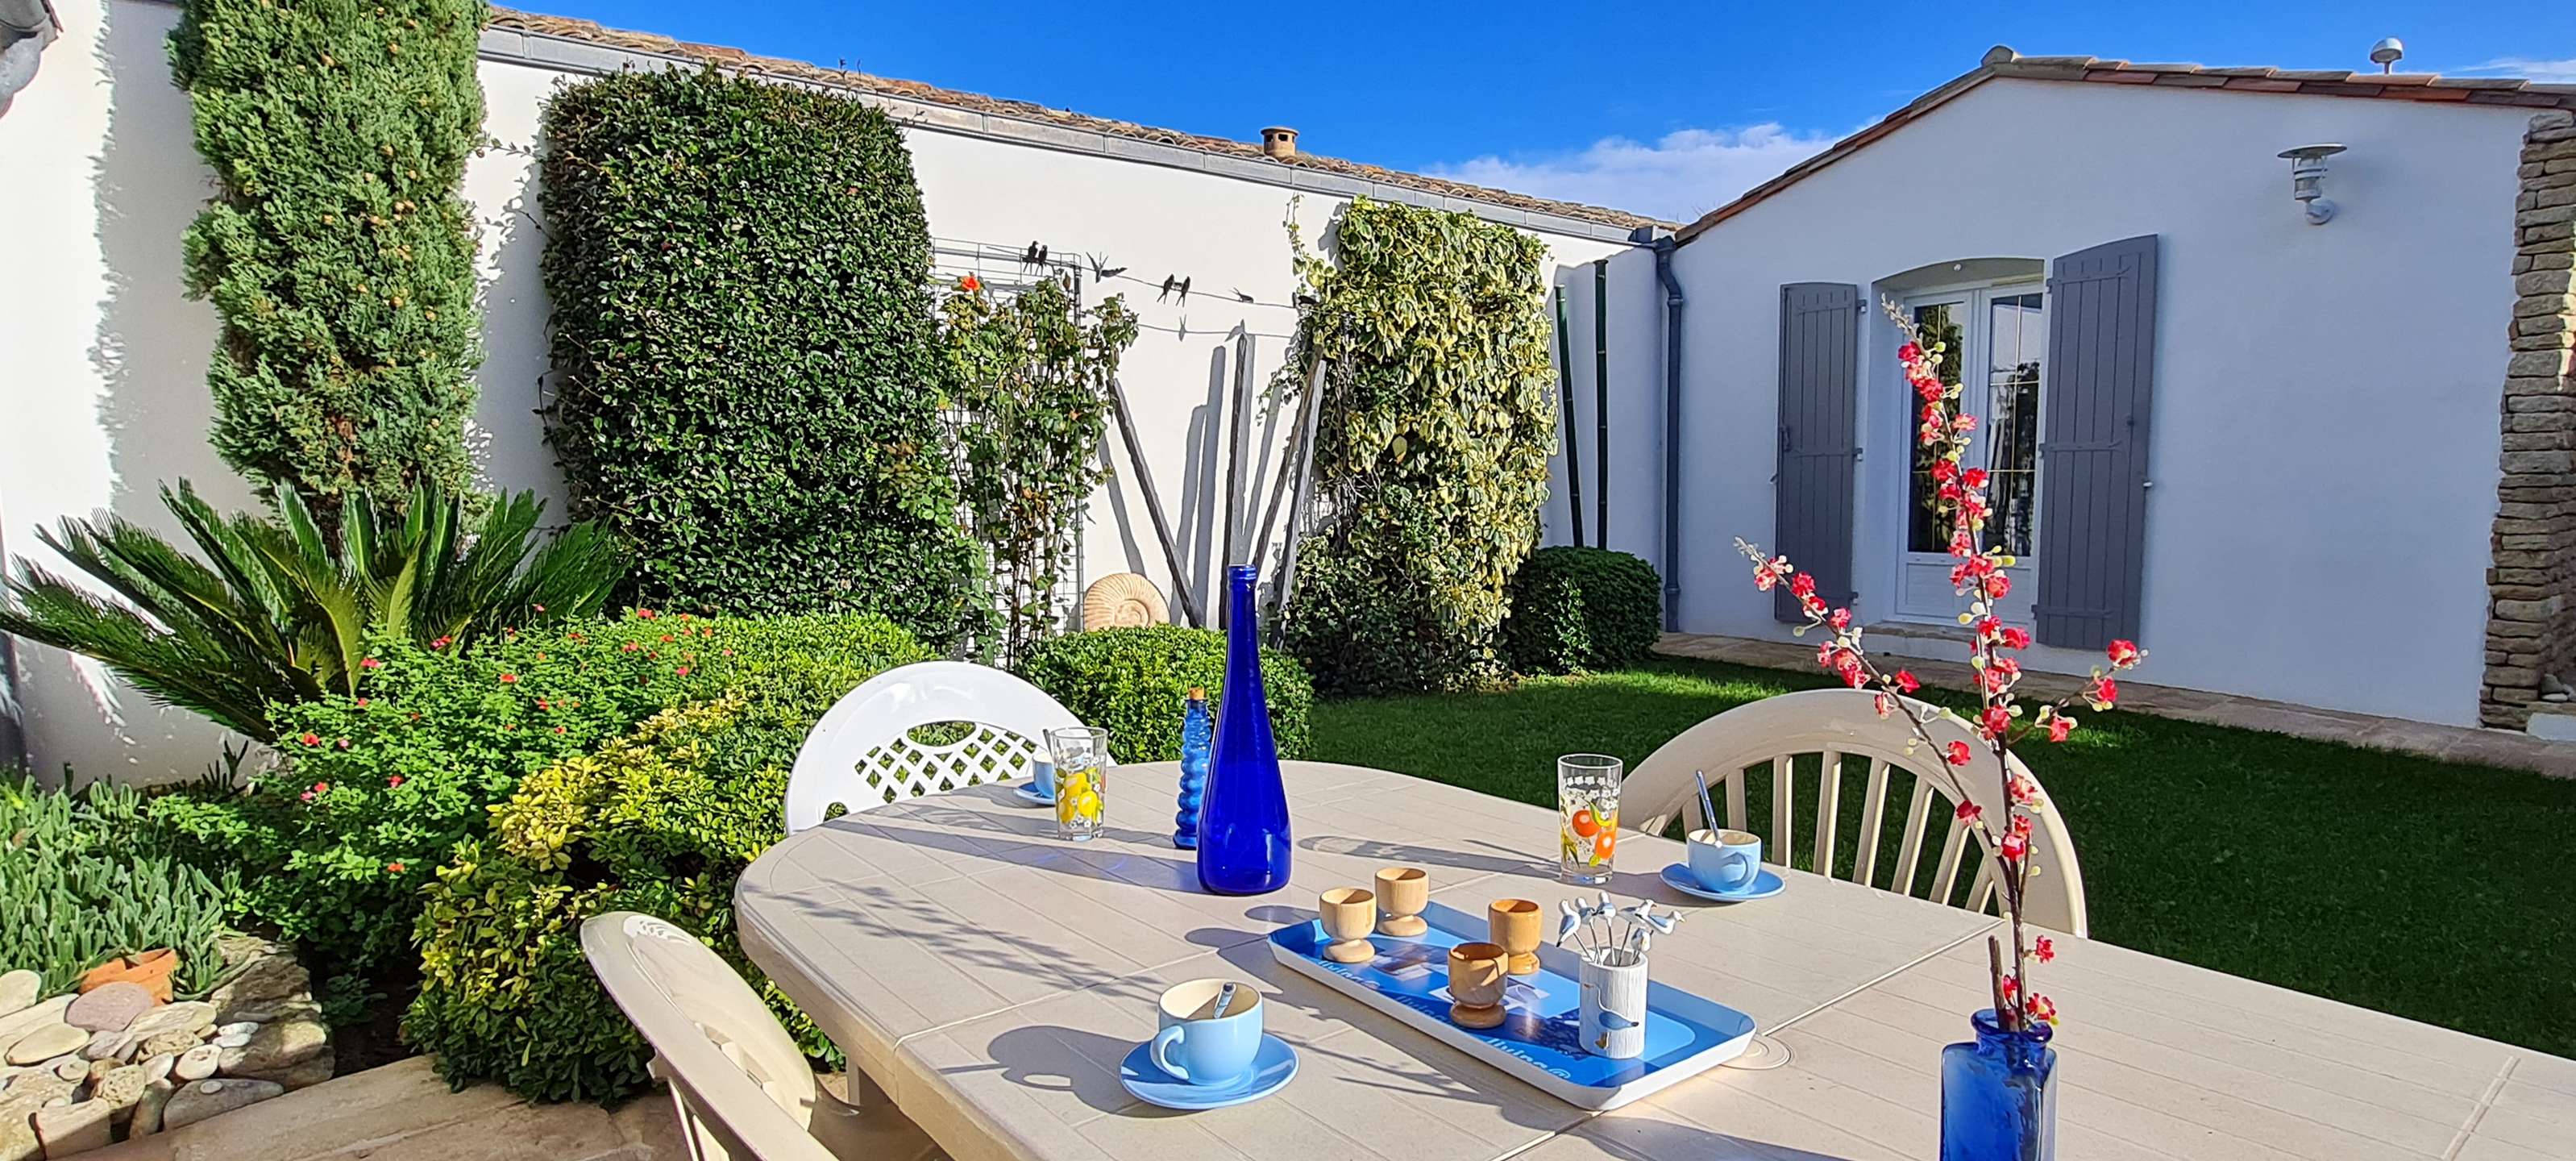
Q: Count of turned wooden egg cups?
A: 4